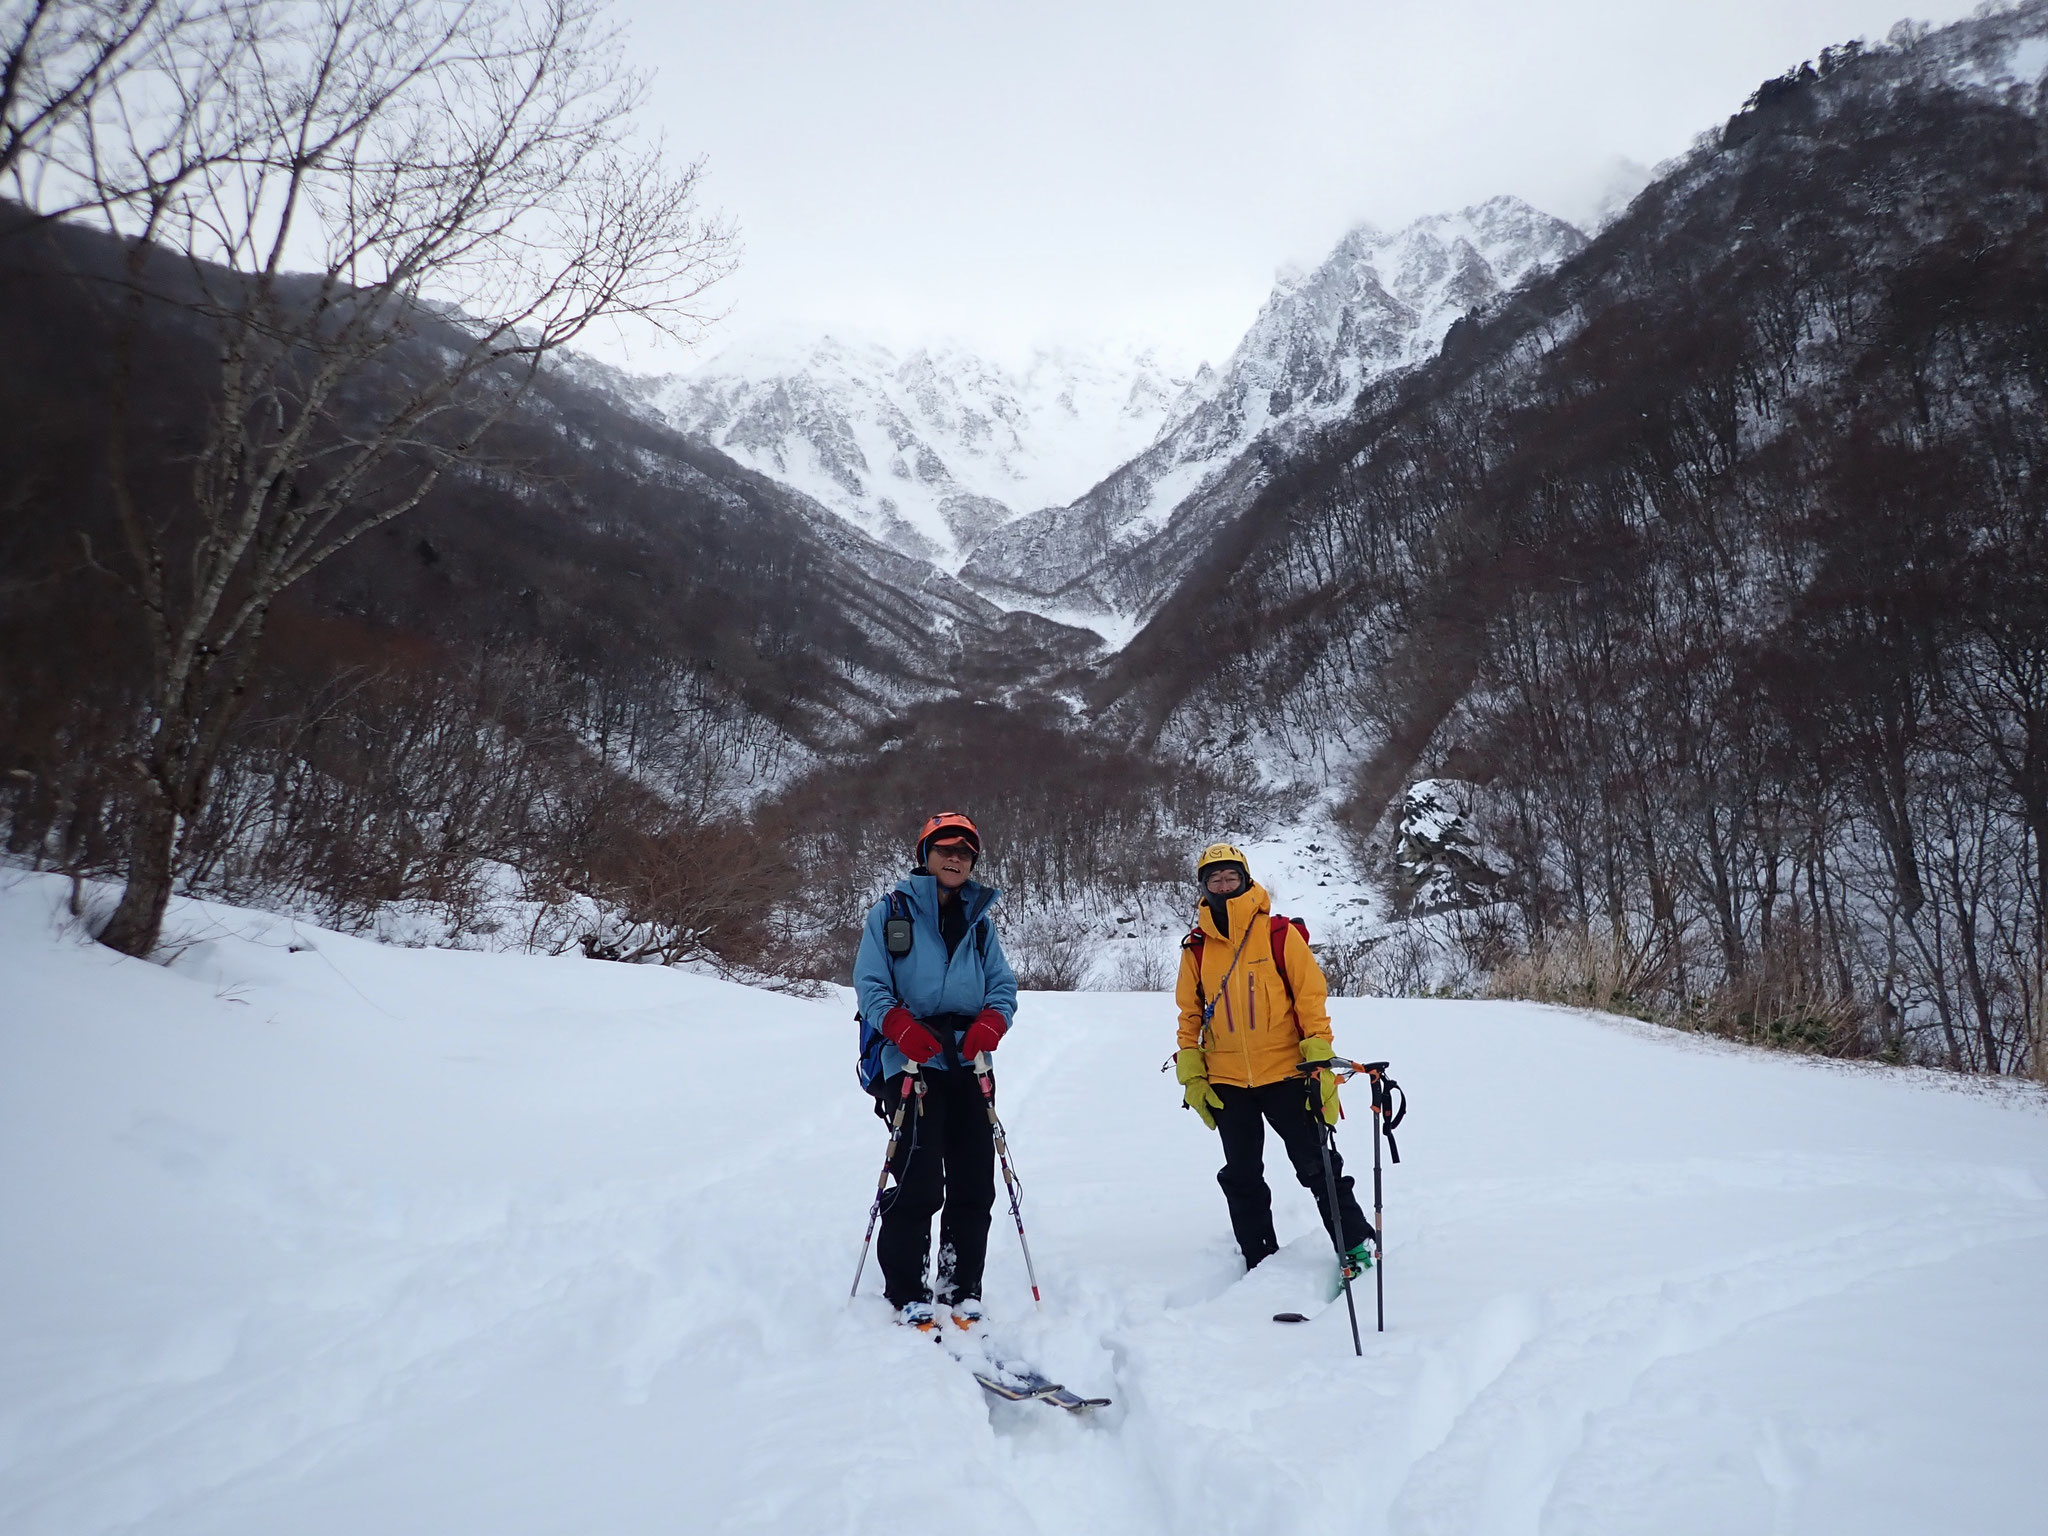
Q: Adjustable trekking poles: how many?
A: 4